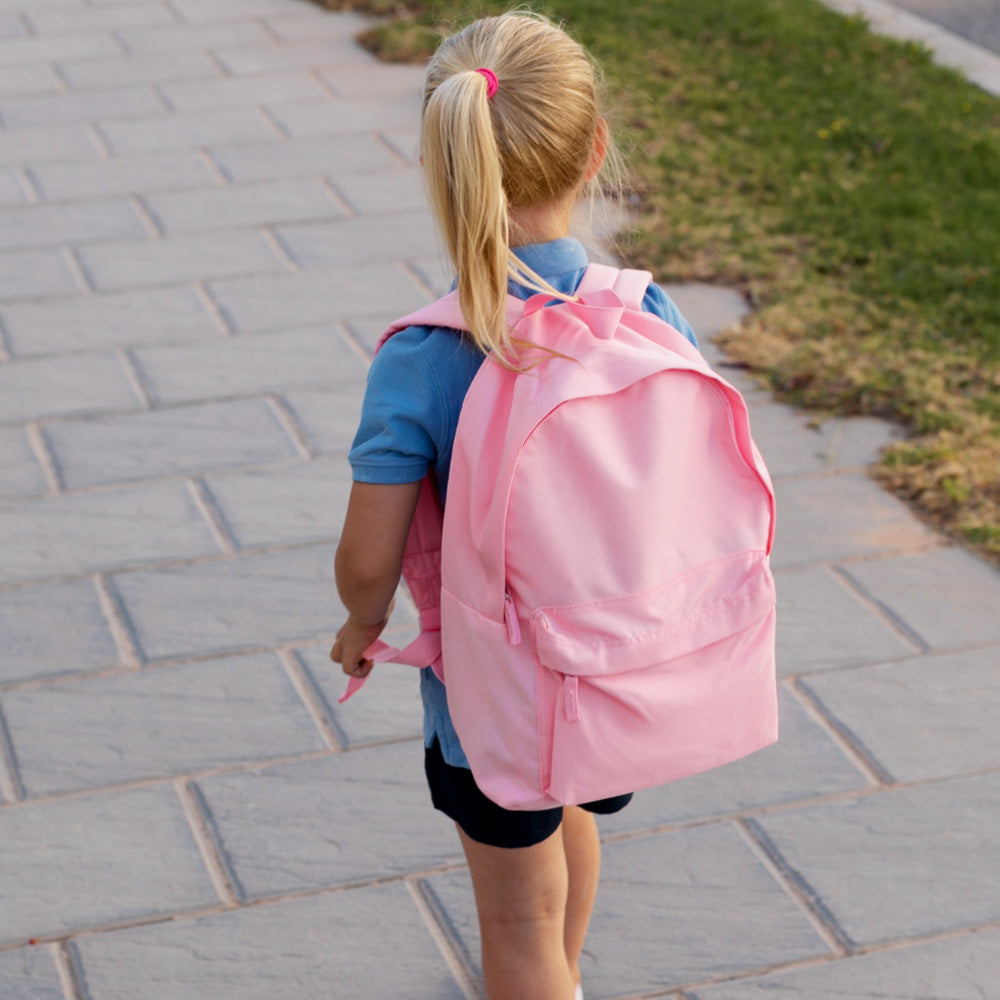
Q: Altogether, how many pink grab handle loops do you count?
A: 1